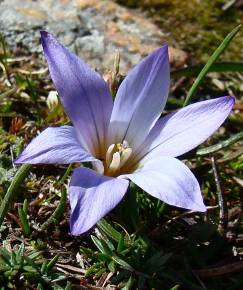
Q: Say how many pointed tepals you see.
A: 6